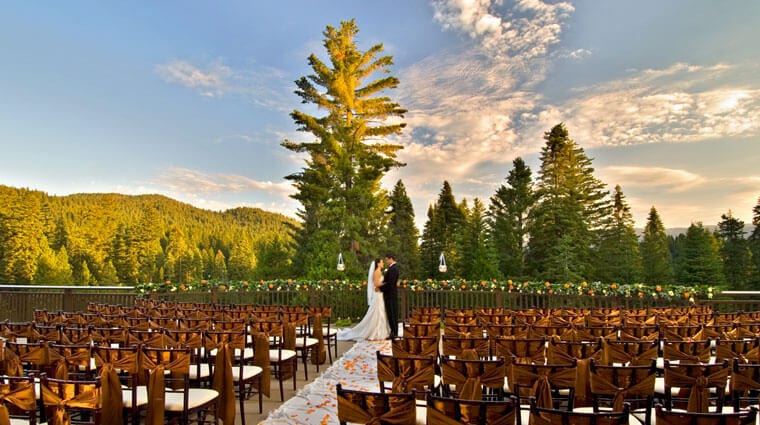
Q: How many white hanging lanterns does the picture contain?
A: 2